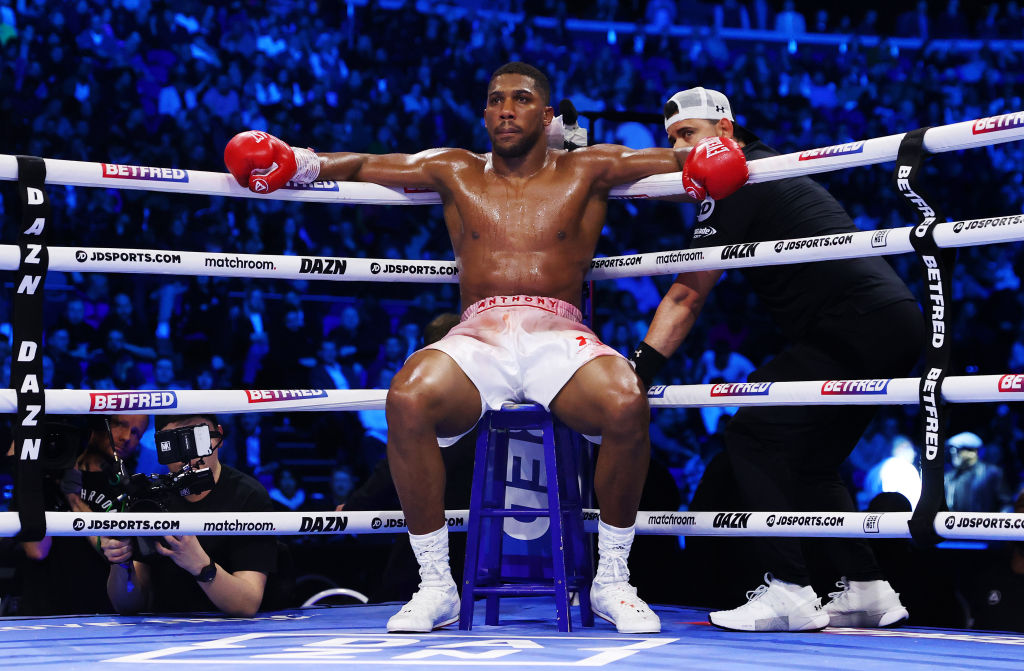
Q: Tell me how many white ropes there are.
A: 4